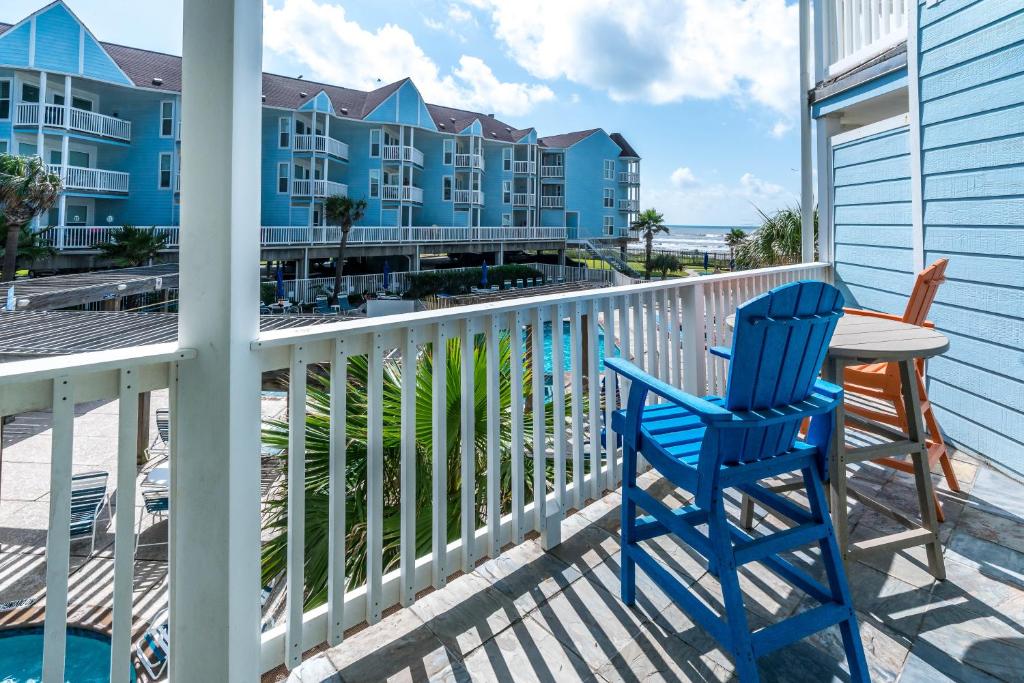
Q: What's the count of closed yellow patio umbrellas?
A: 0